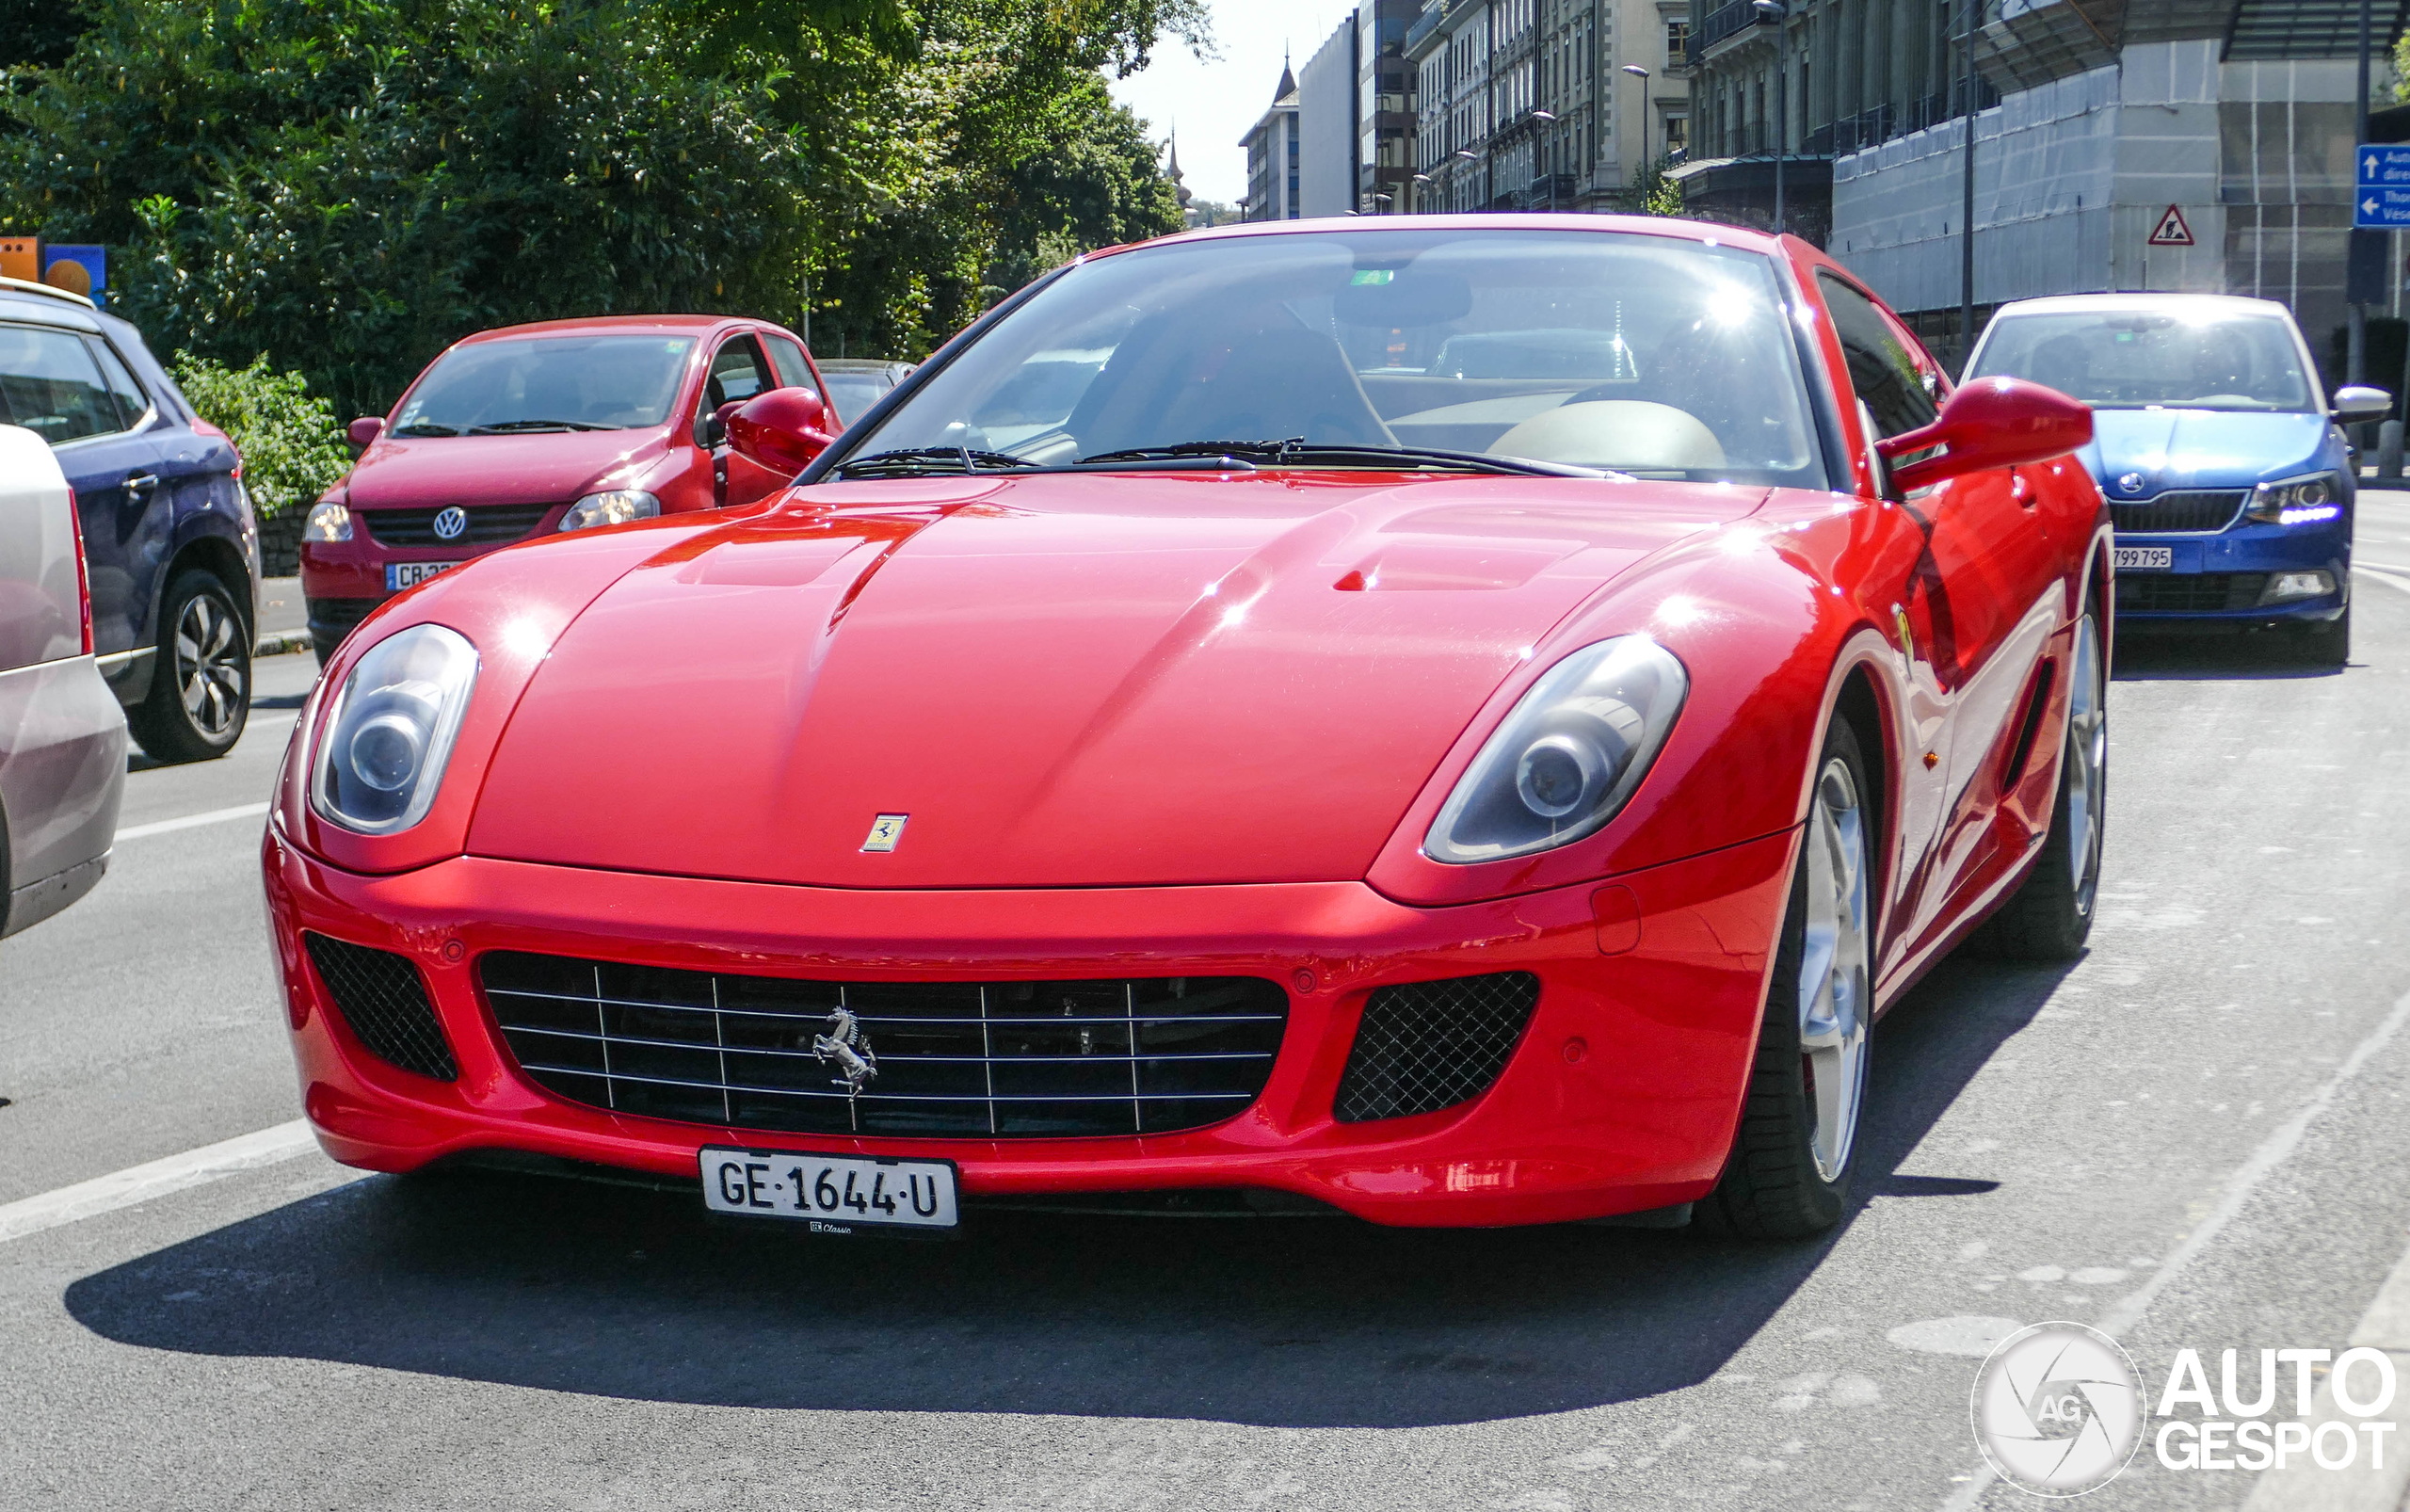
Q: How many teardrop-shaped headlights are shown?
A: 2